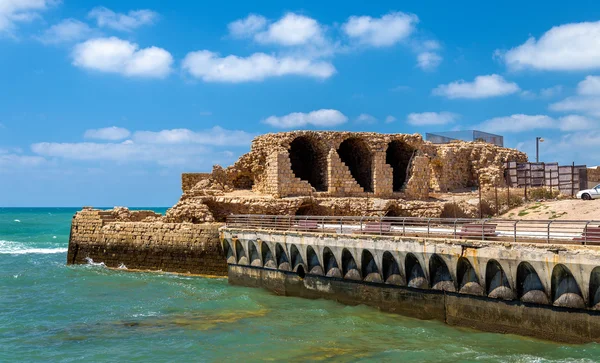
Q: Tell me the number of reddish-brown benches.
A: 4